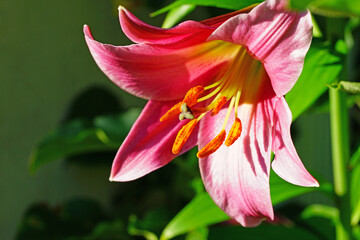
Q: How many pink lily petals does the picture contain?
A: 6